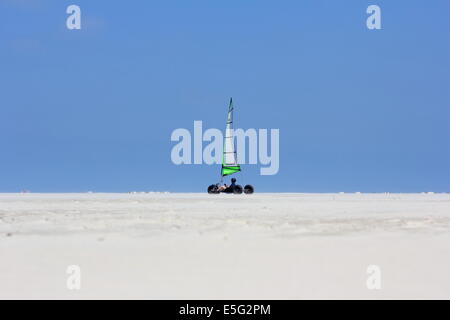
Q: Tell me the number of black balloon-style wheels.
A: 3